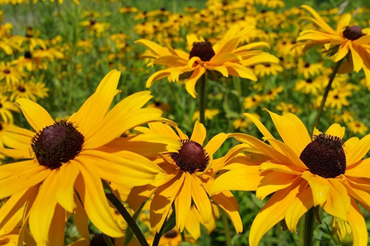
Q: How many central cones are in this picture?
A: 5